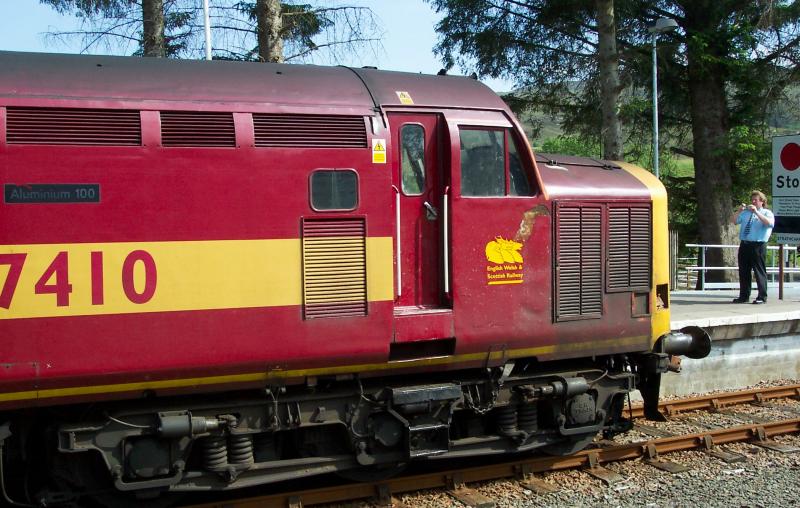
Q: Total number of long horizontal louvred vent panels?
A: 3